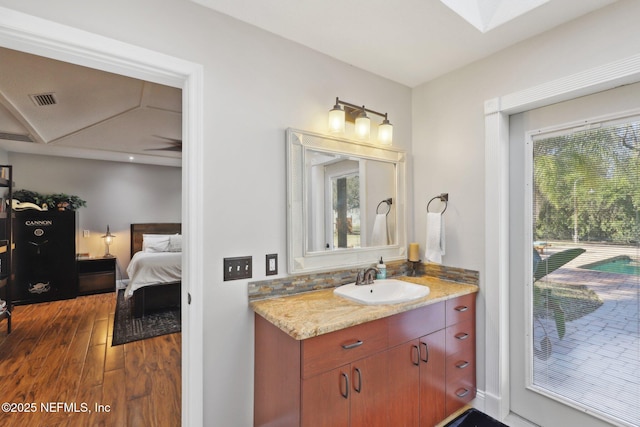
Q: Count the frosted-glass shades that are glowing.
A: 3